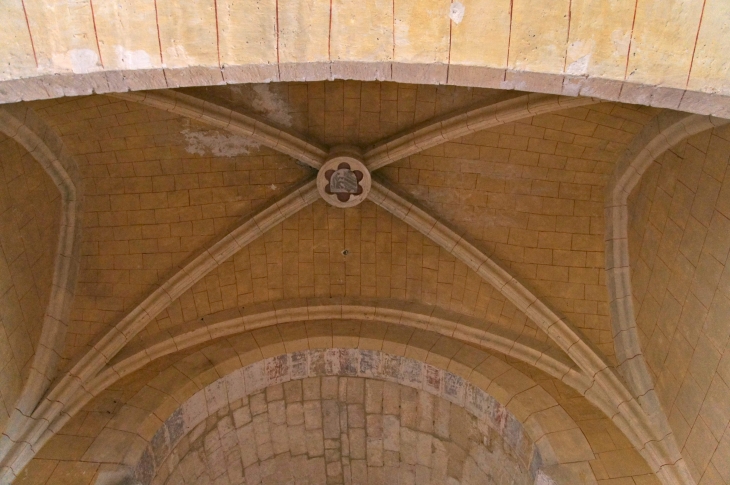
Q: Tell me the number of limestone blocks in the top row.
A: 13